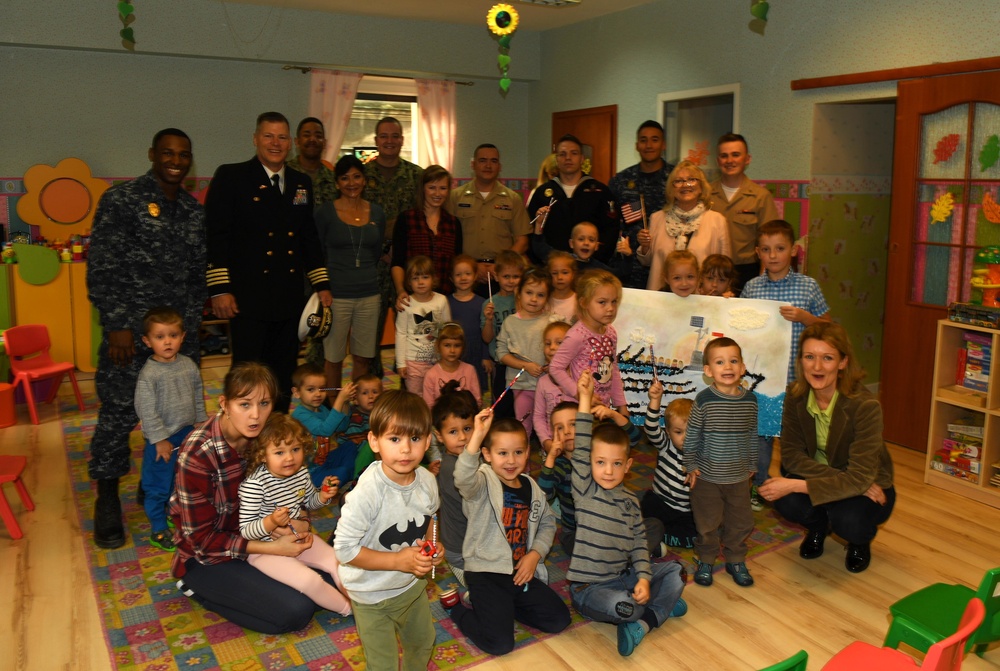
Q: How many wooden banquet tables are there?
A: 0